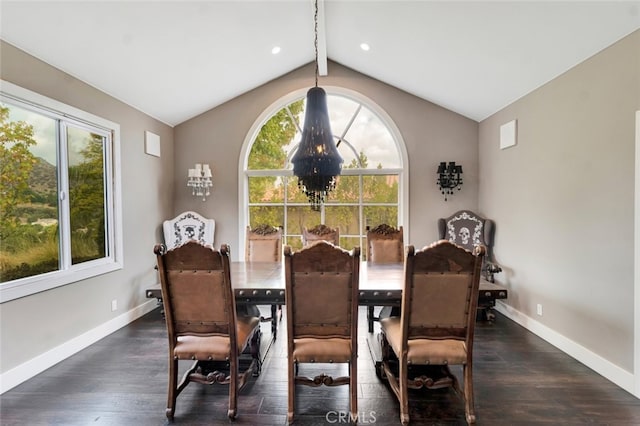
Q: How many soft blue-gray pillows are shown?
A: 0